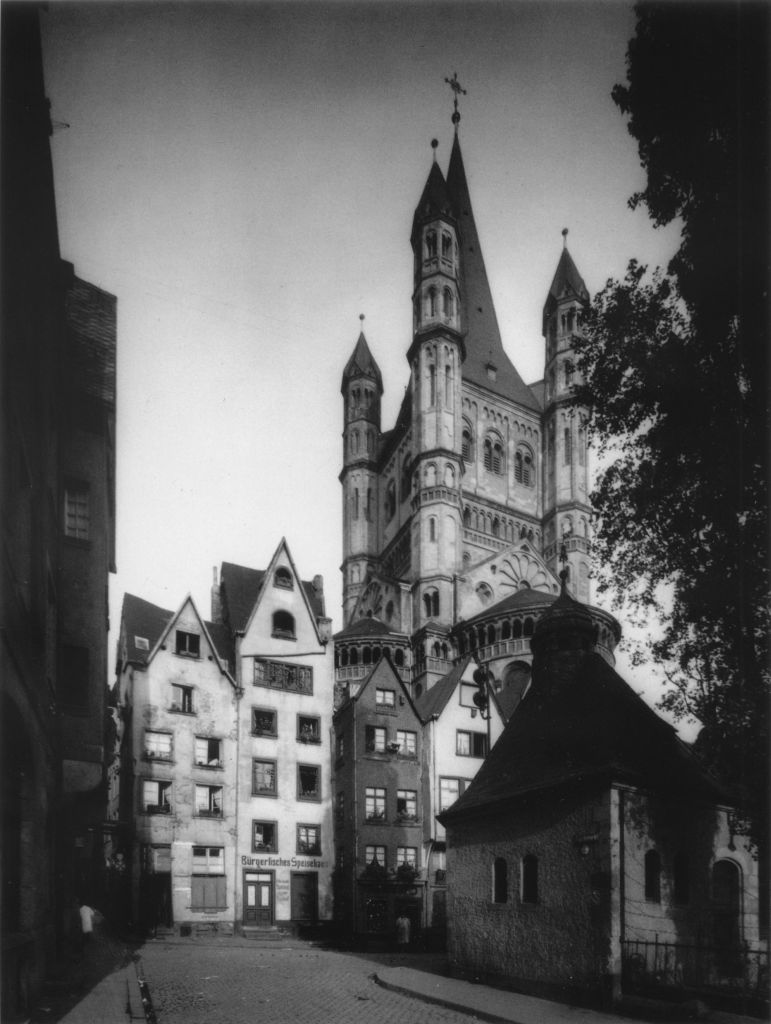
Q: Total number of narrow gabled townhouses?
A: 4